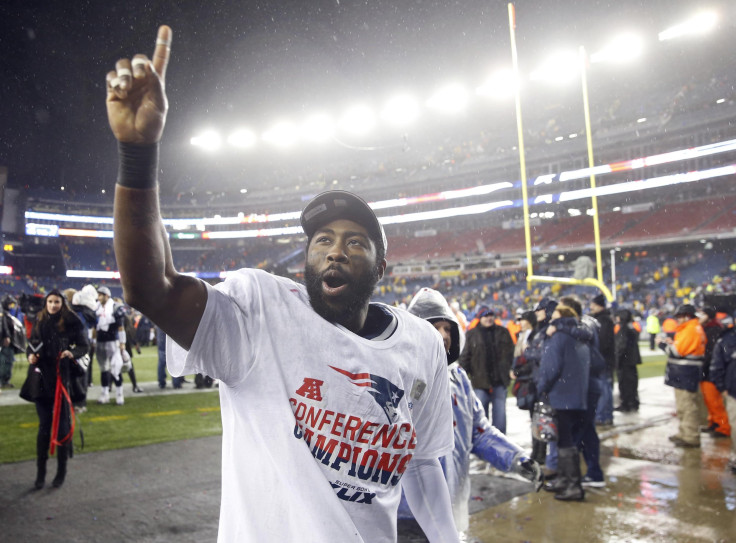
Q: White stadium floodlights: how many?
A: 11